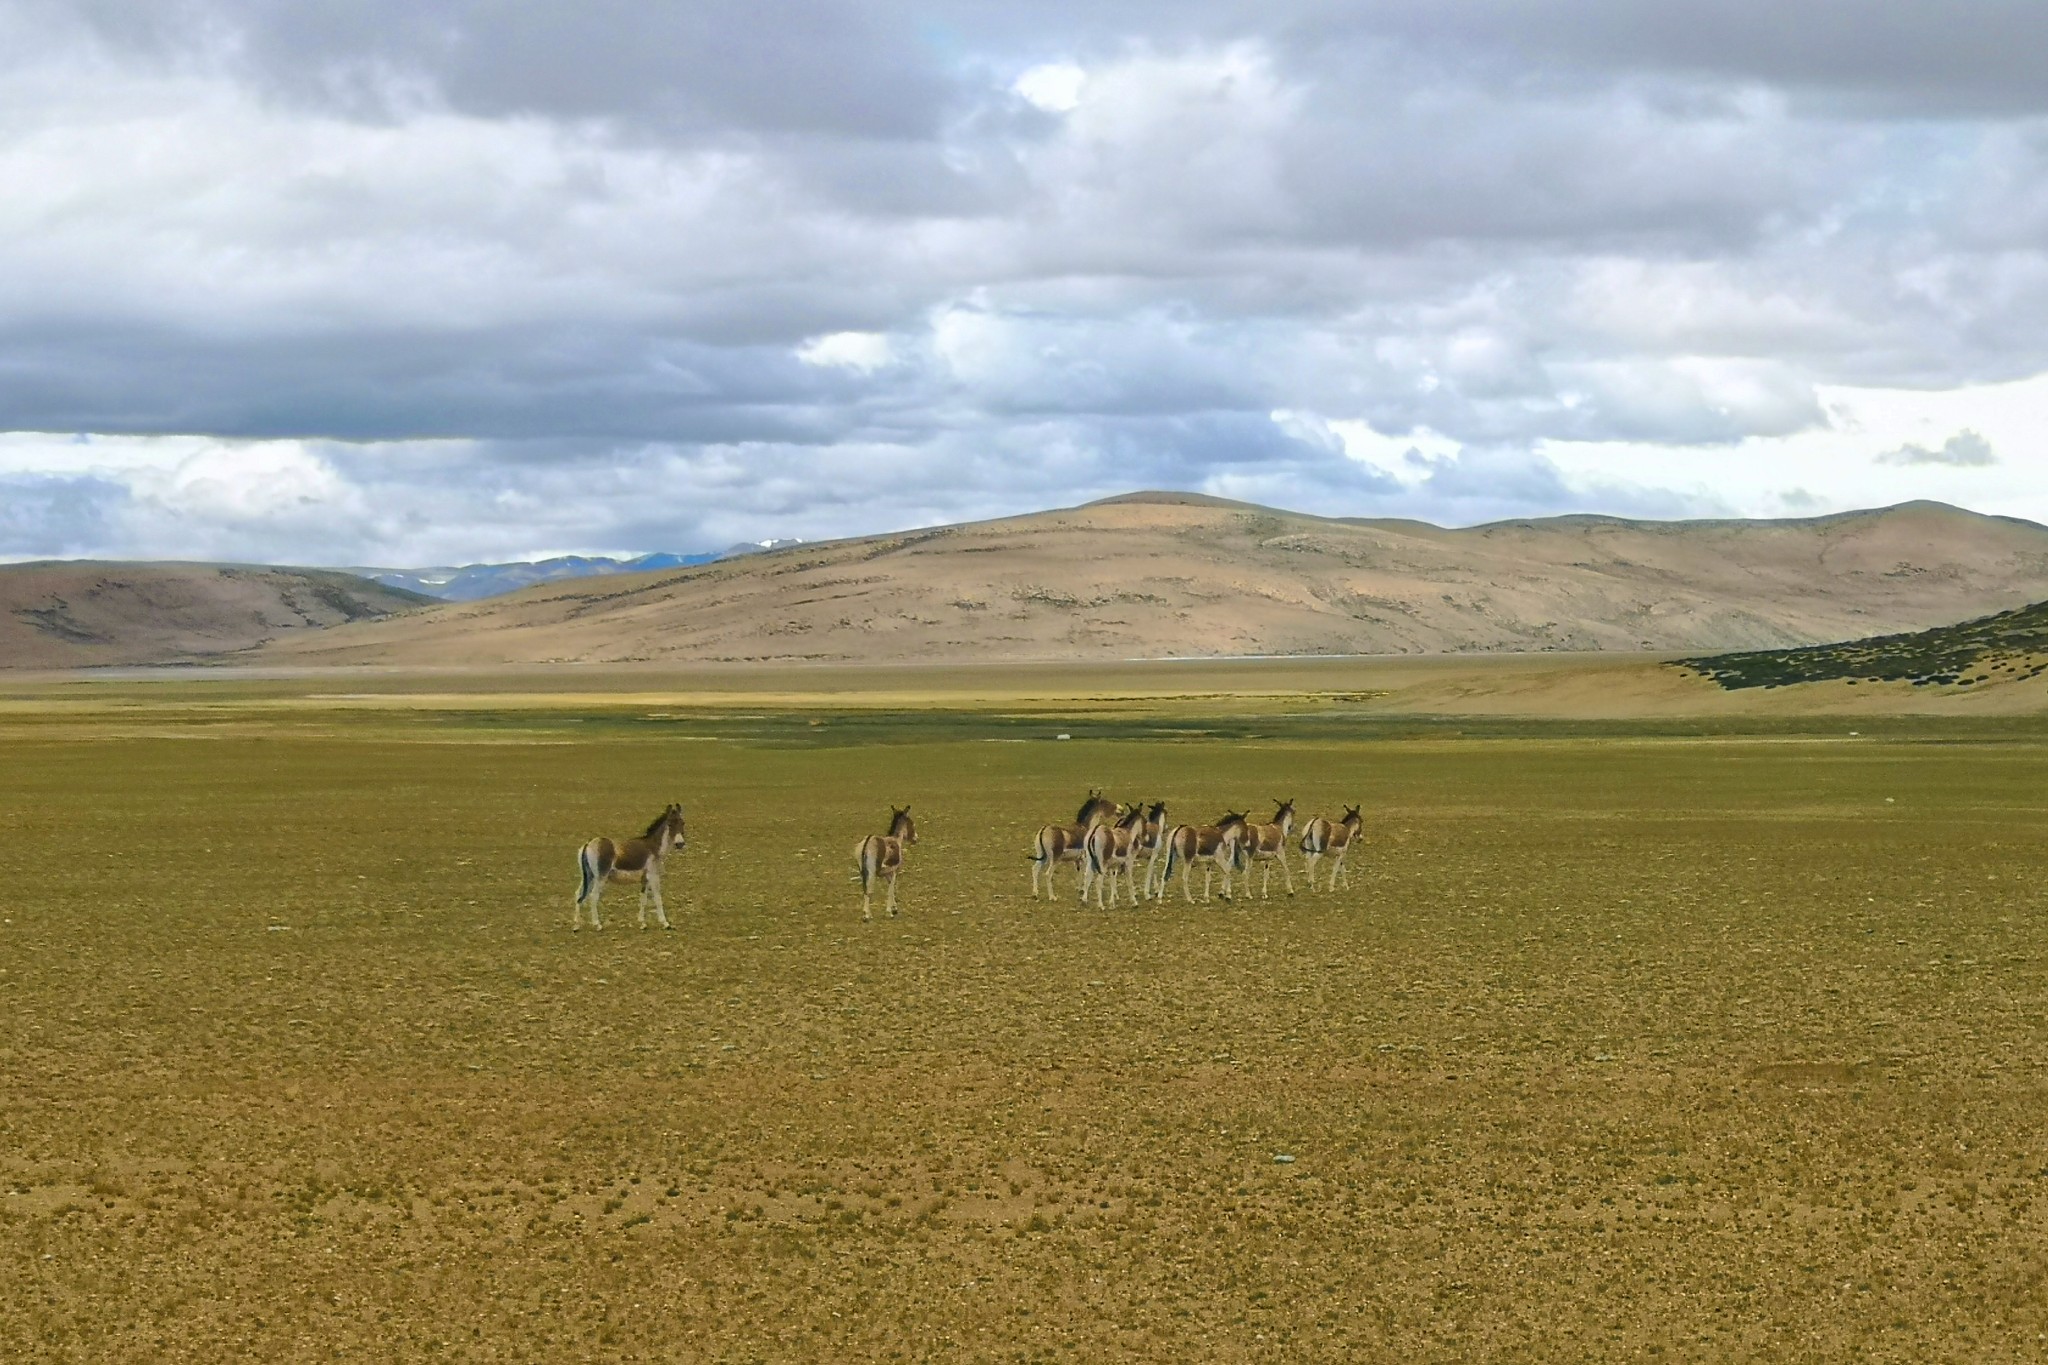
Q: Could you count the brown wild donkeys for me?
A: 8